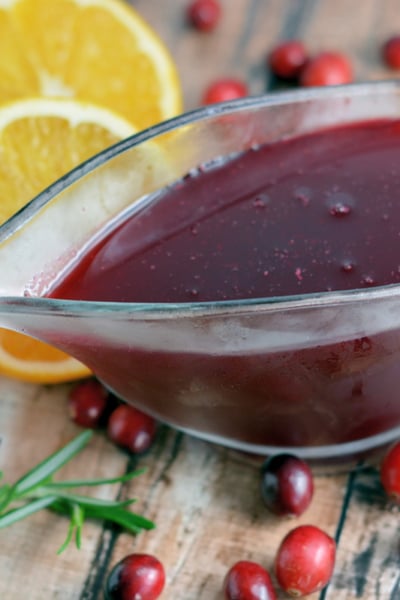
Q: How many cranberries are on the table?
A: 12